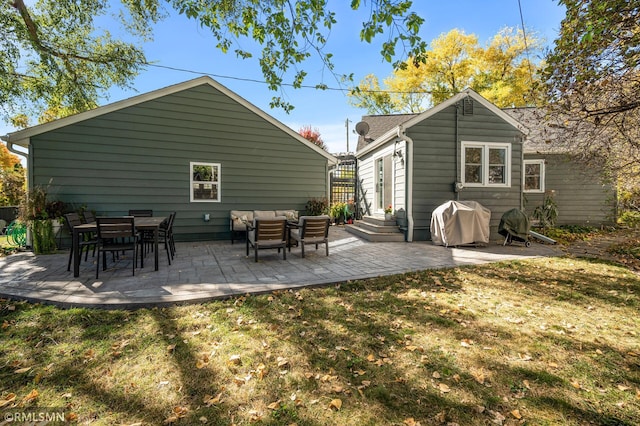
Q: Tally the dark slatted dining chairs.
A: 6